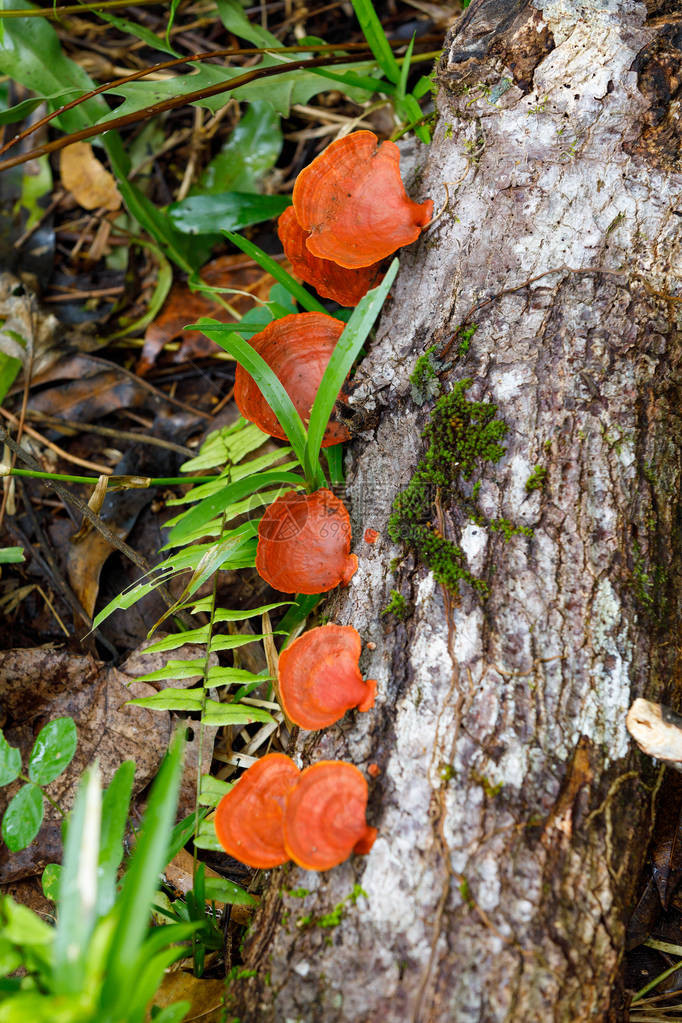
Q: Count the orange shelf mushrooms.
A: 7